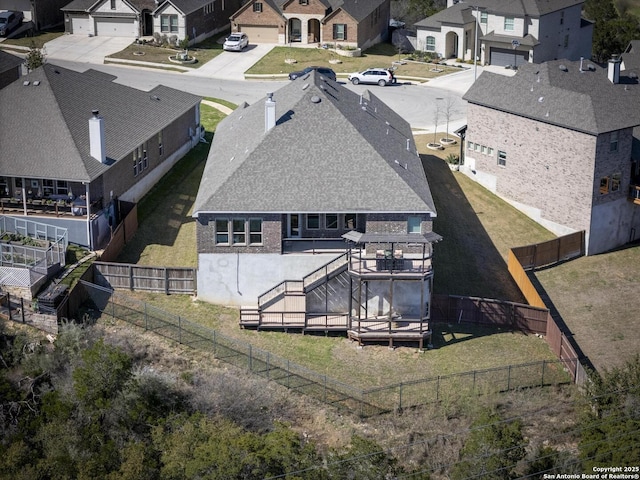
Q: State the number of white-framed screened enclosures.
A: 1